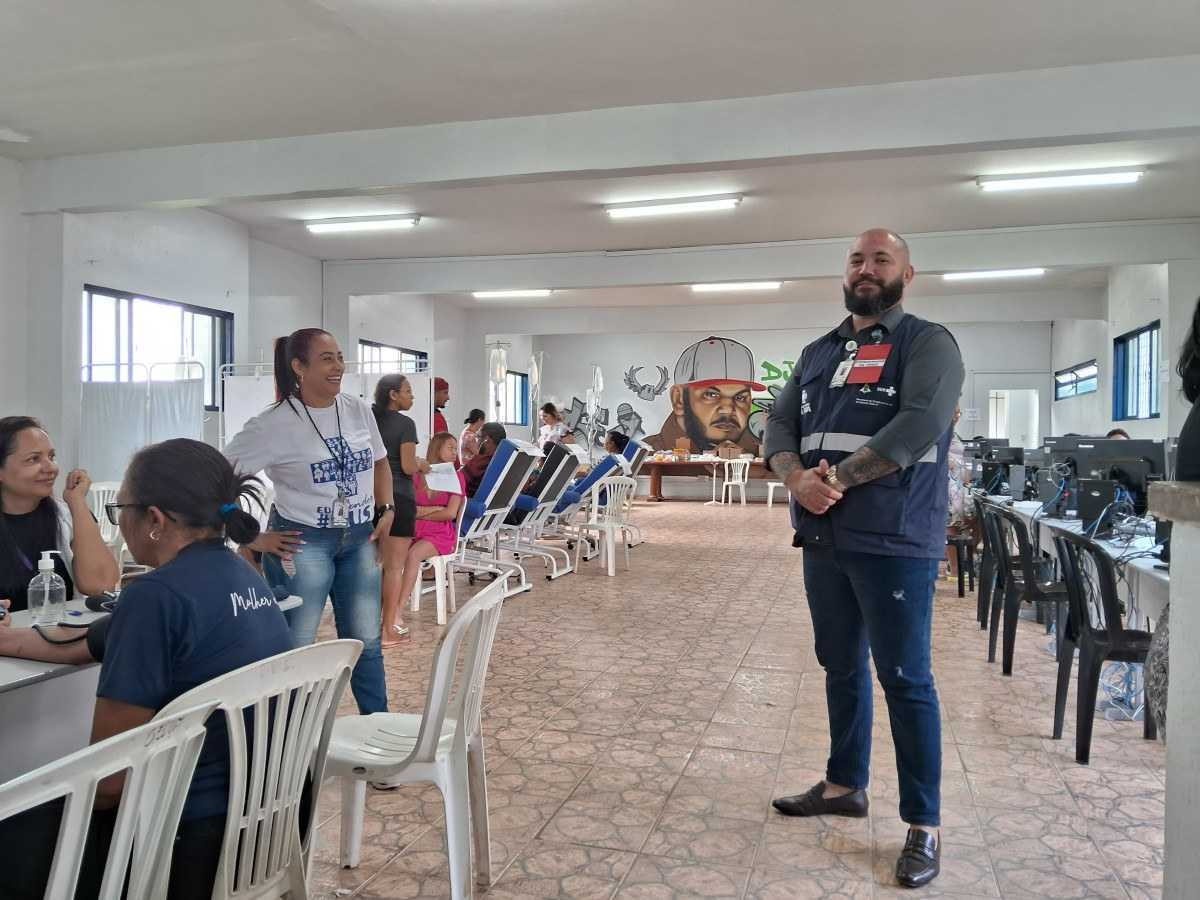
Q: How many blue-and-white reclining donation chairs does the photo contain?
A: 4